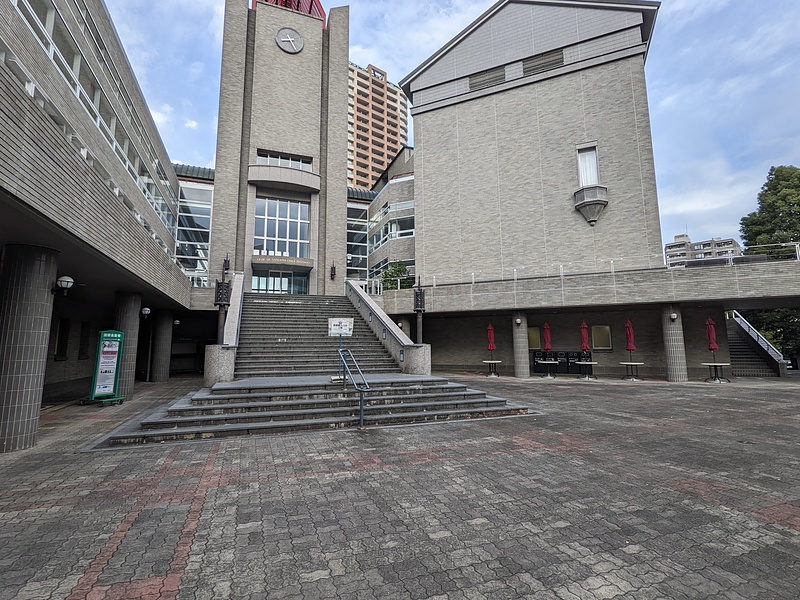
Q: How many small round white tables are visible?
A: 5